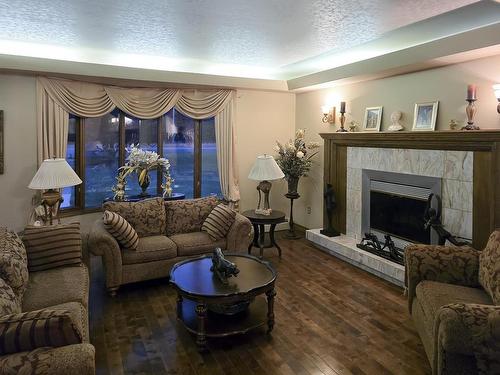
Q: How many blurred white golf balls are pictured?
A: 0